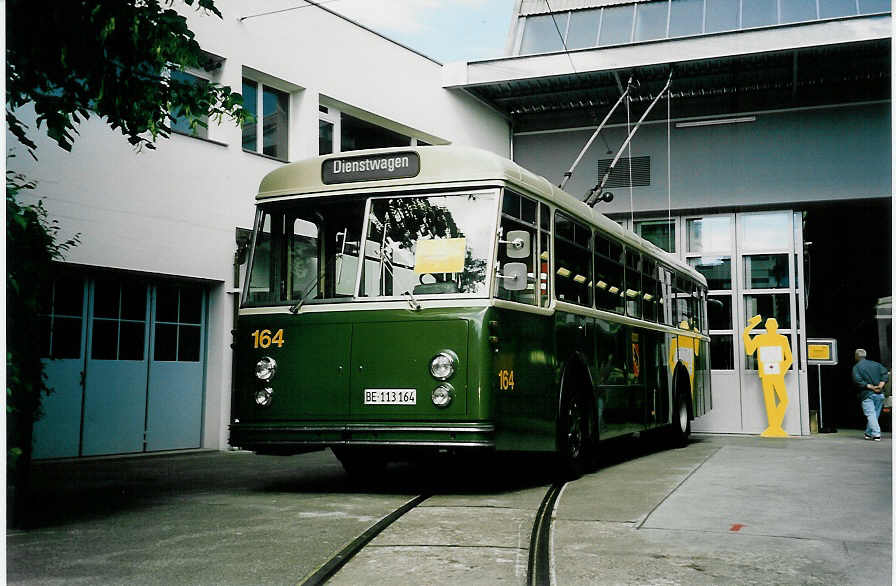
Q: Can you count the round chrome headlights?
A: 4